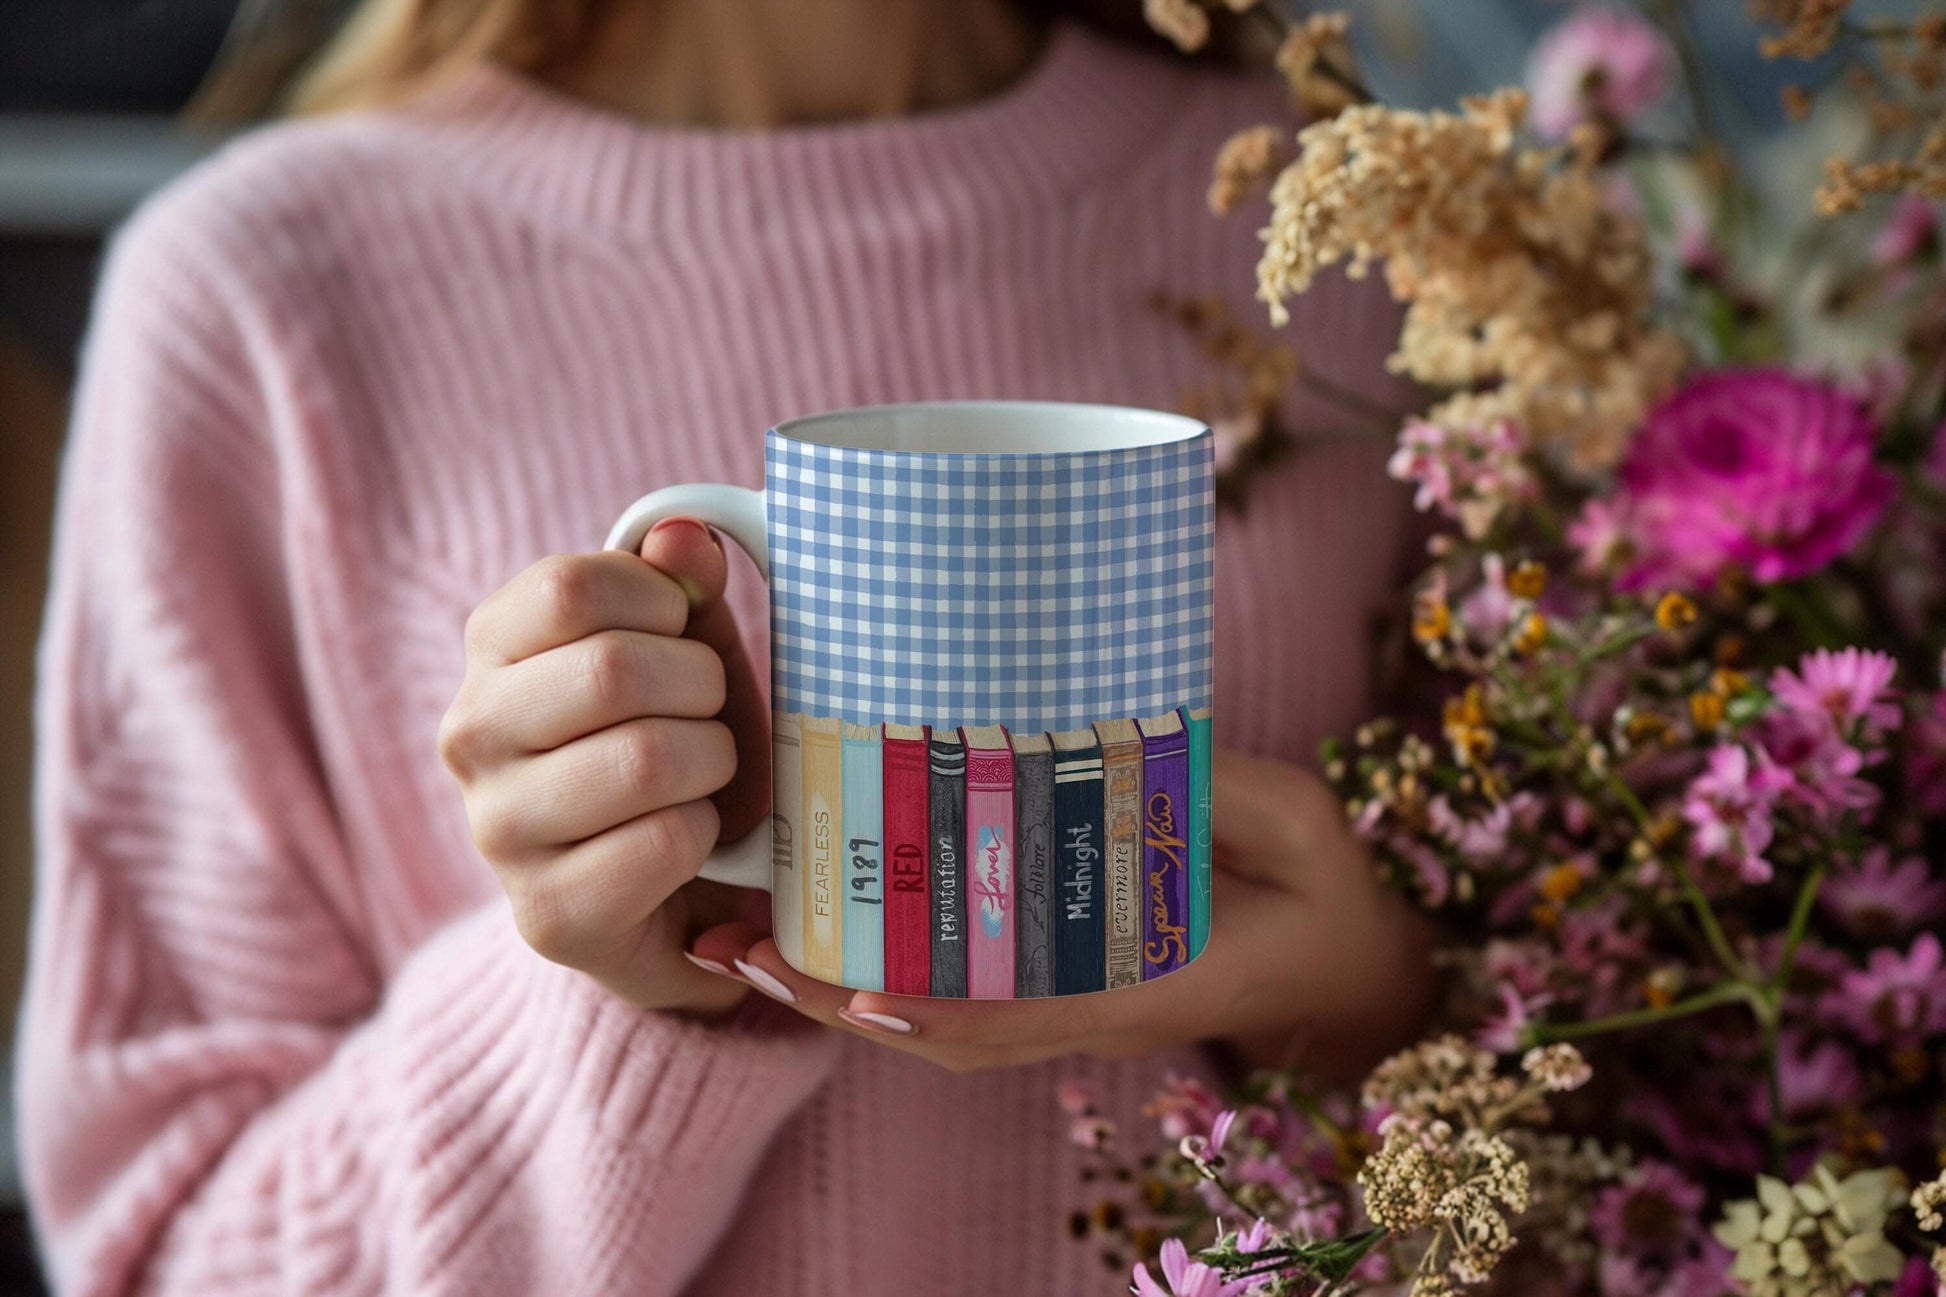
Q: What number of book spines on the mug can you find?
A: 11